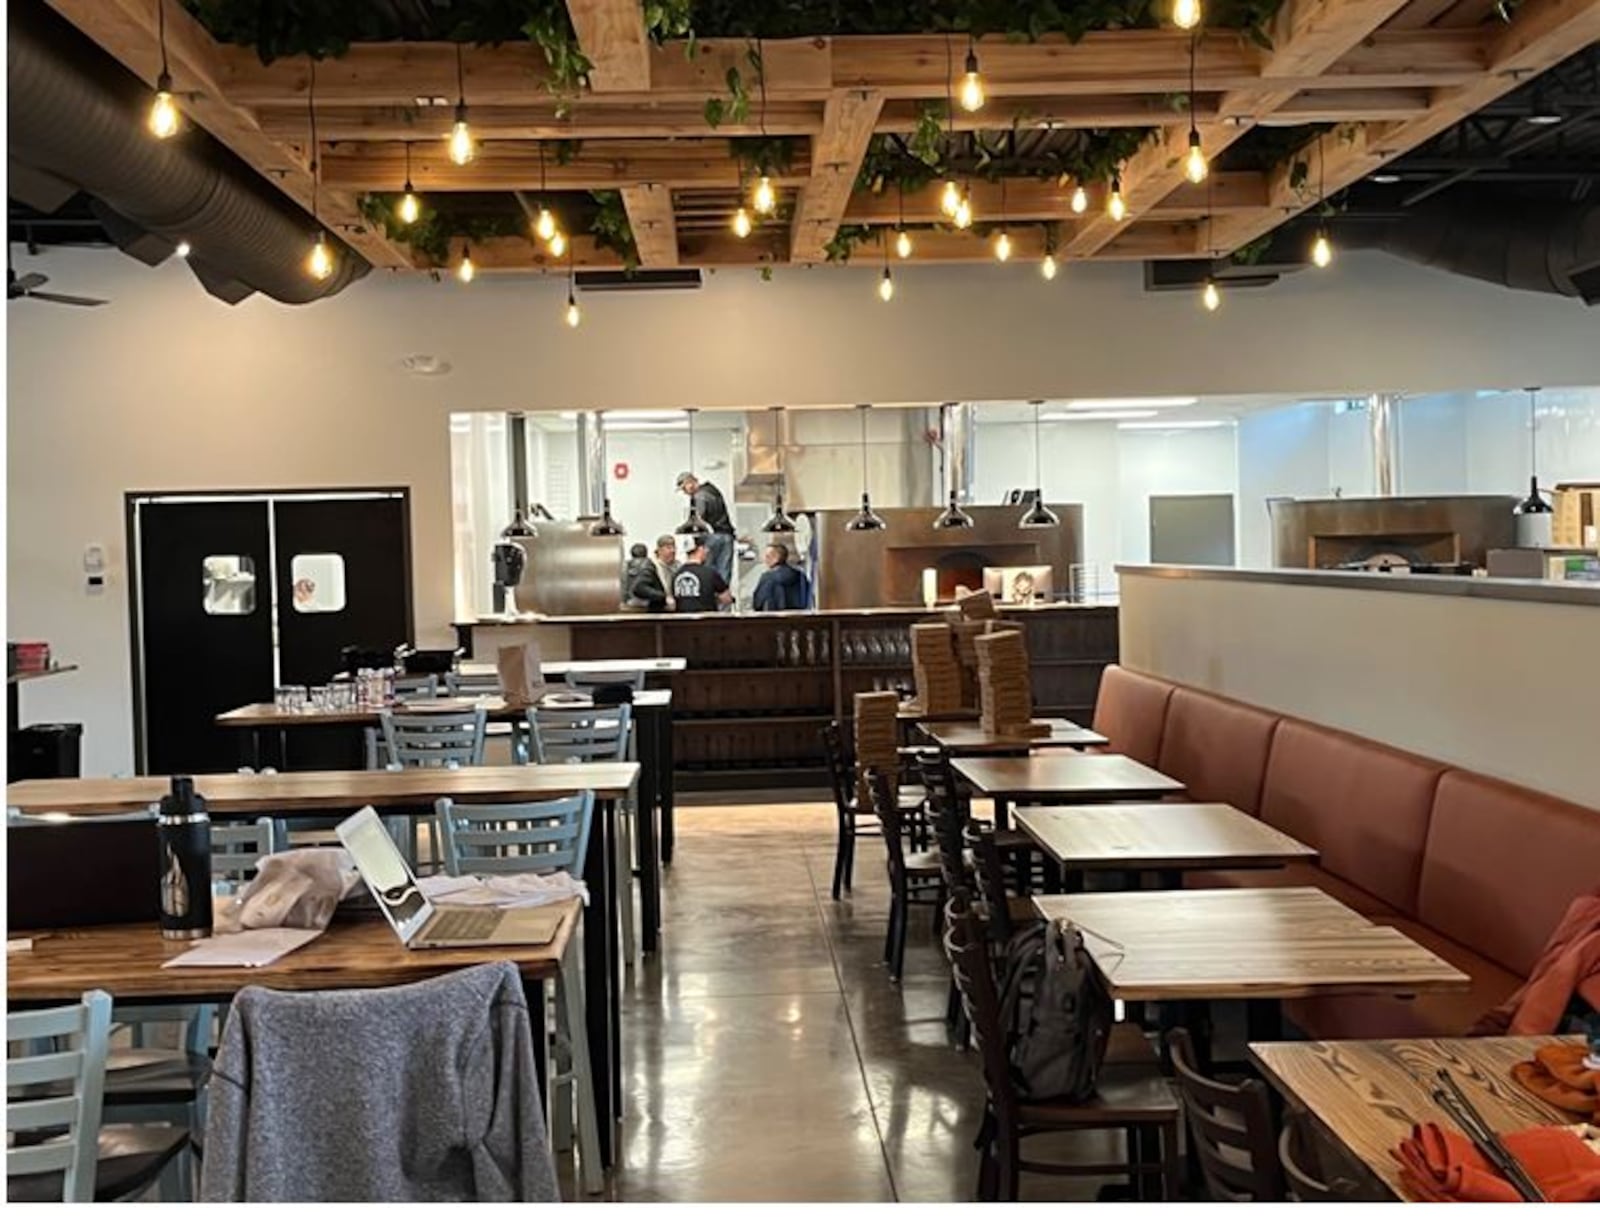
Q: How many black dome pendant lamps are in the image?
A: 8